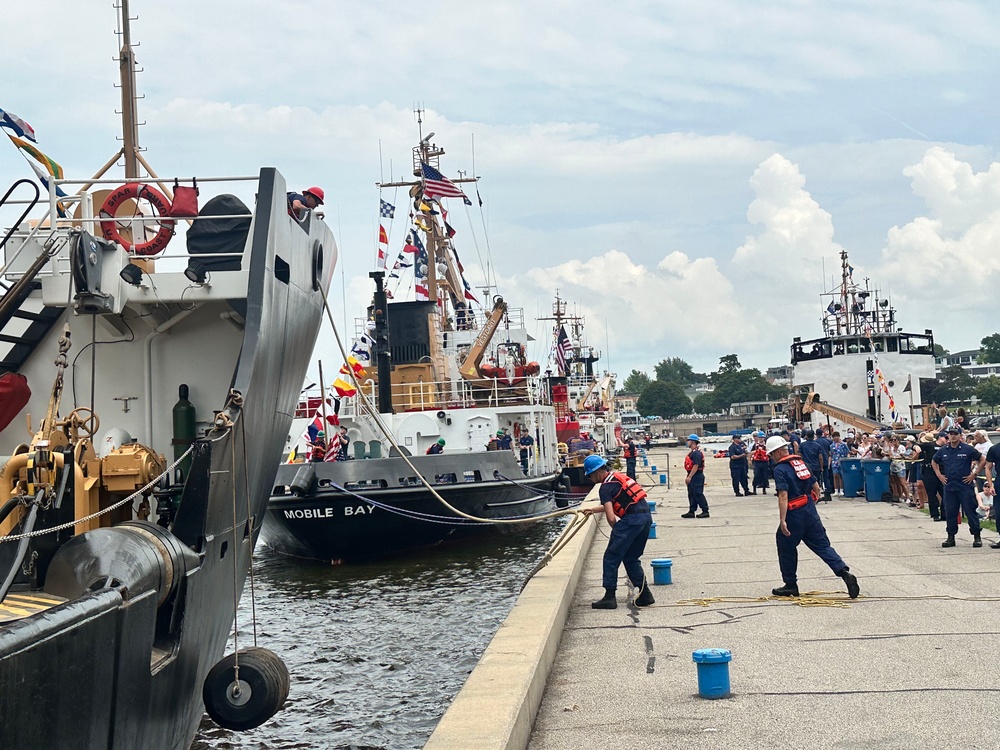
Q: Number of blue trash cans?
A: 2